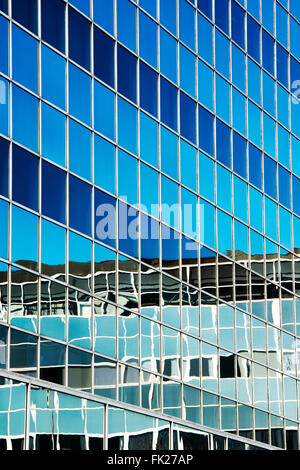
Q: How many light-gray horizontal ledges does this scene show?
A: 1